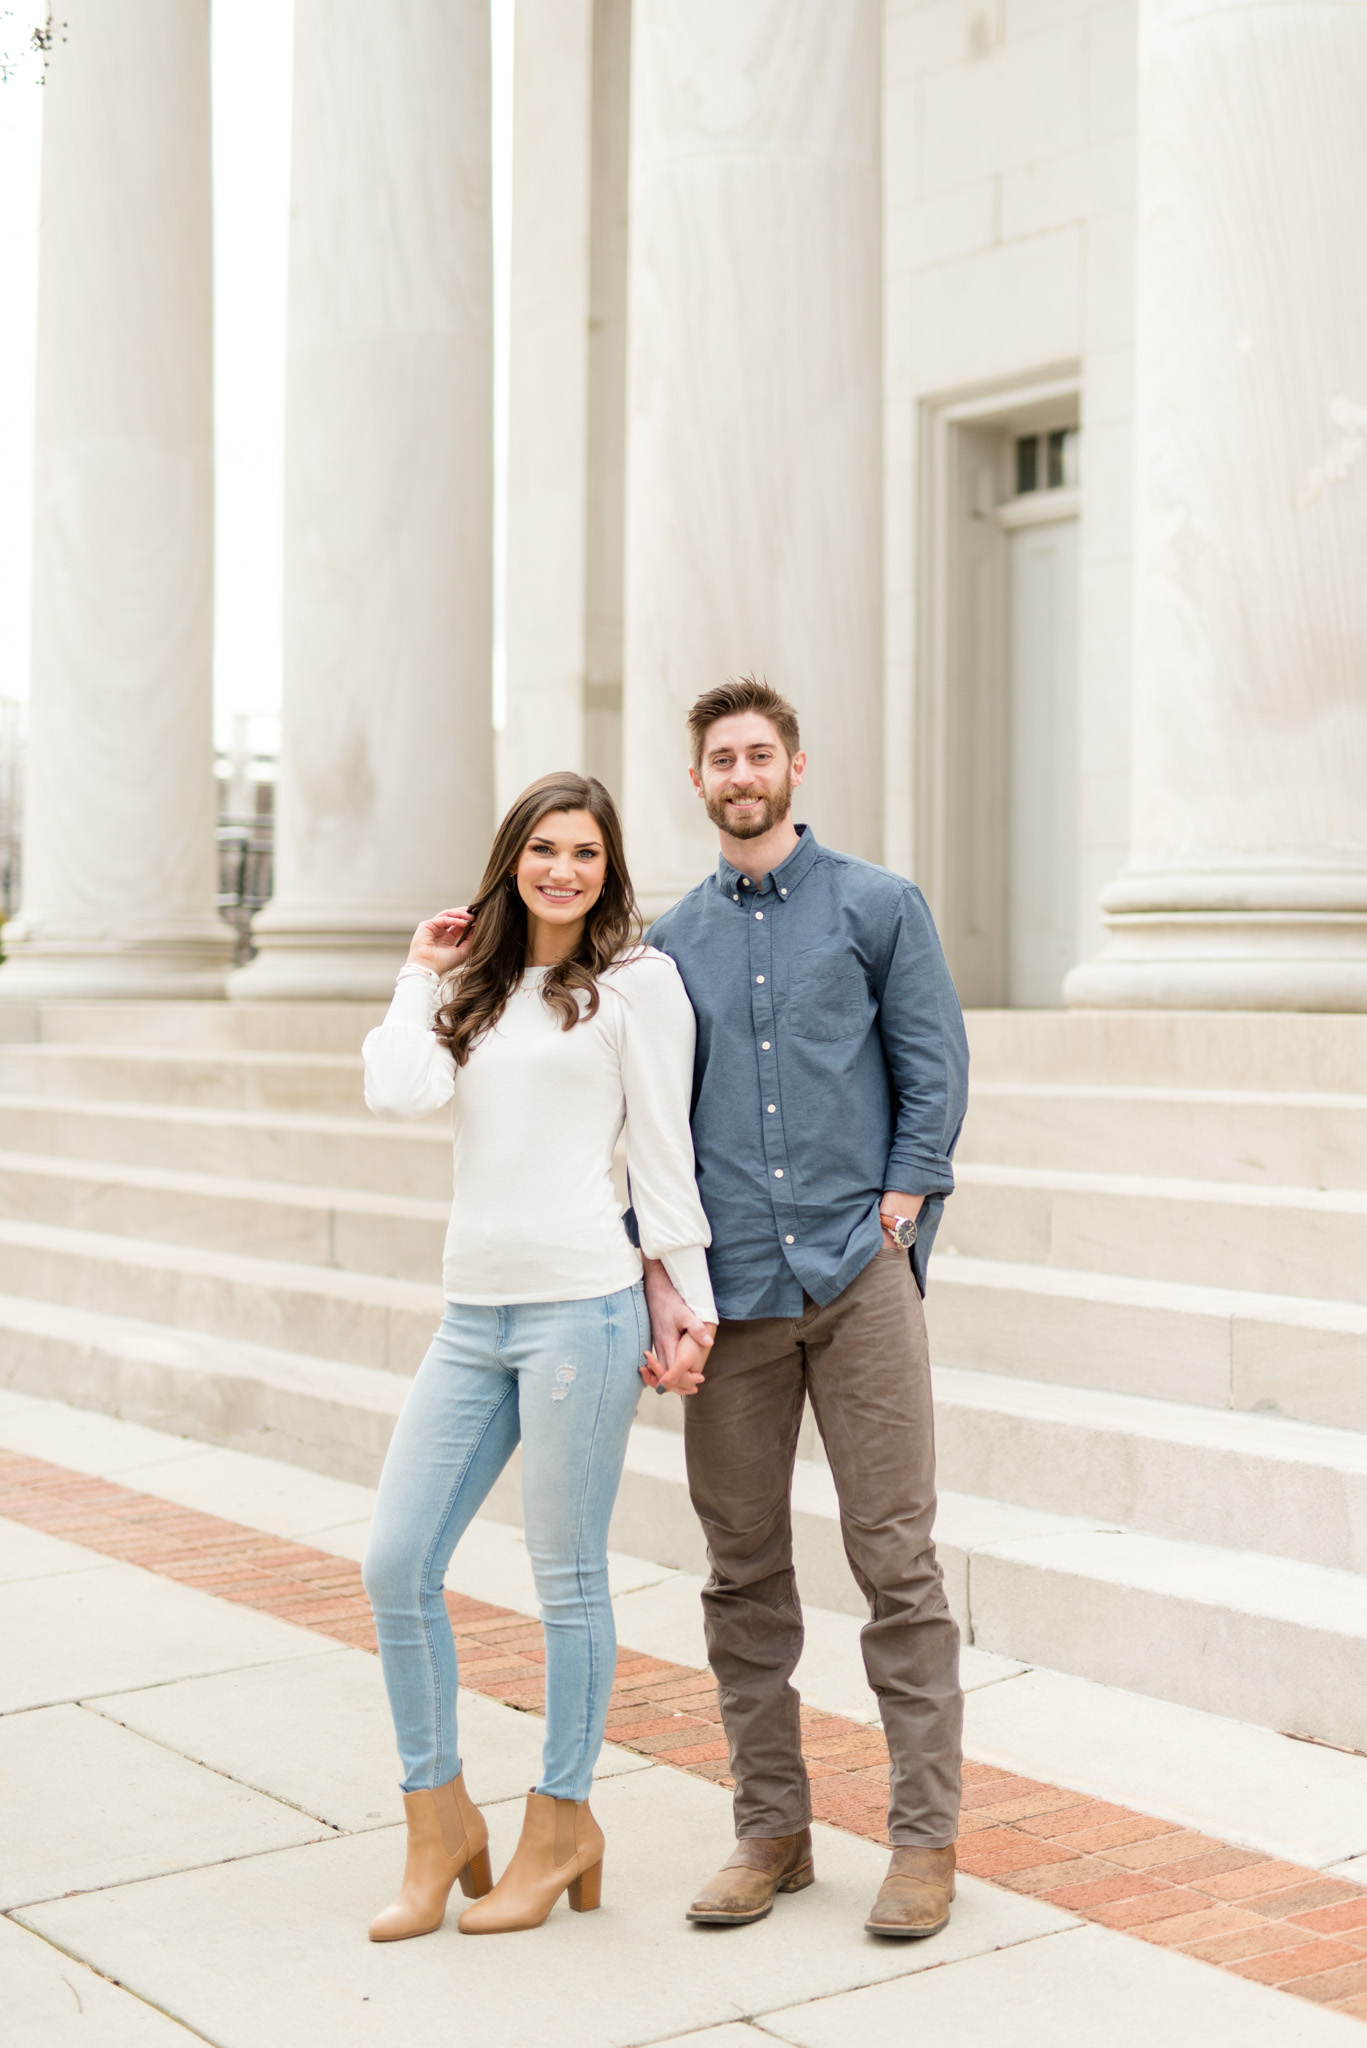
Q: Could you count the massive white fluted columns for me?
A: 4